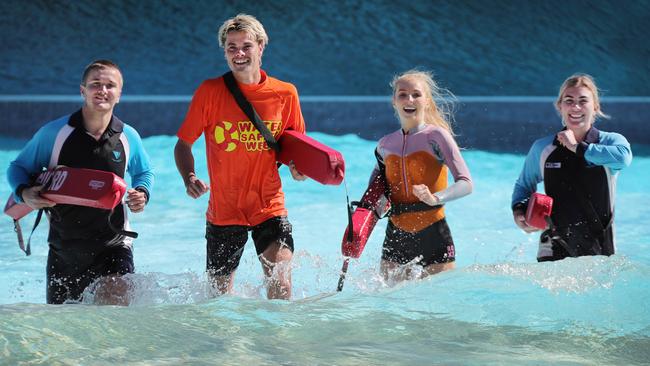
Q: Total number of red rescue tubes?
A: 4